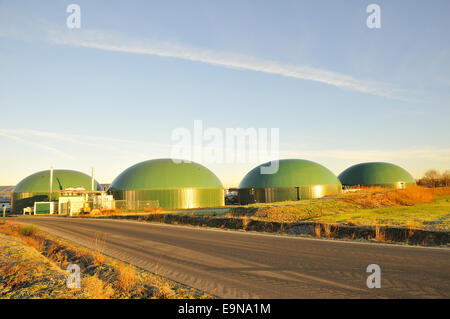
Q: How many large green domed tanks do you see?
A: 4